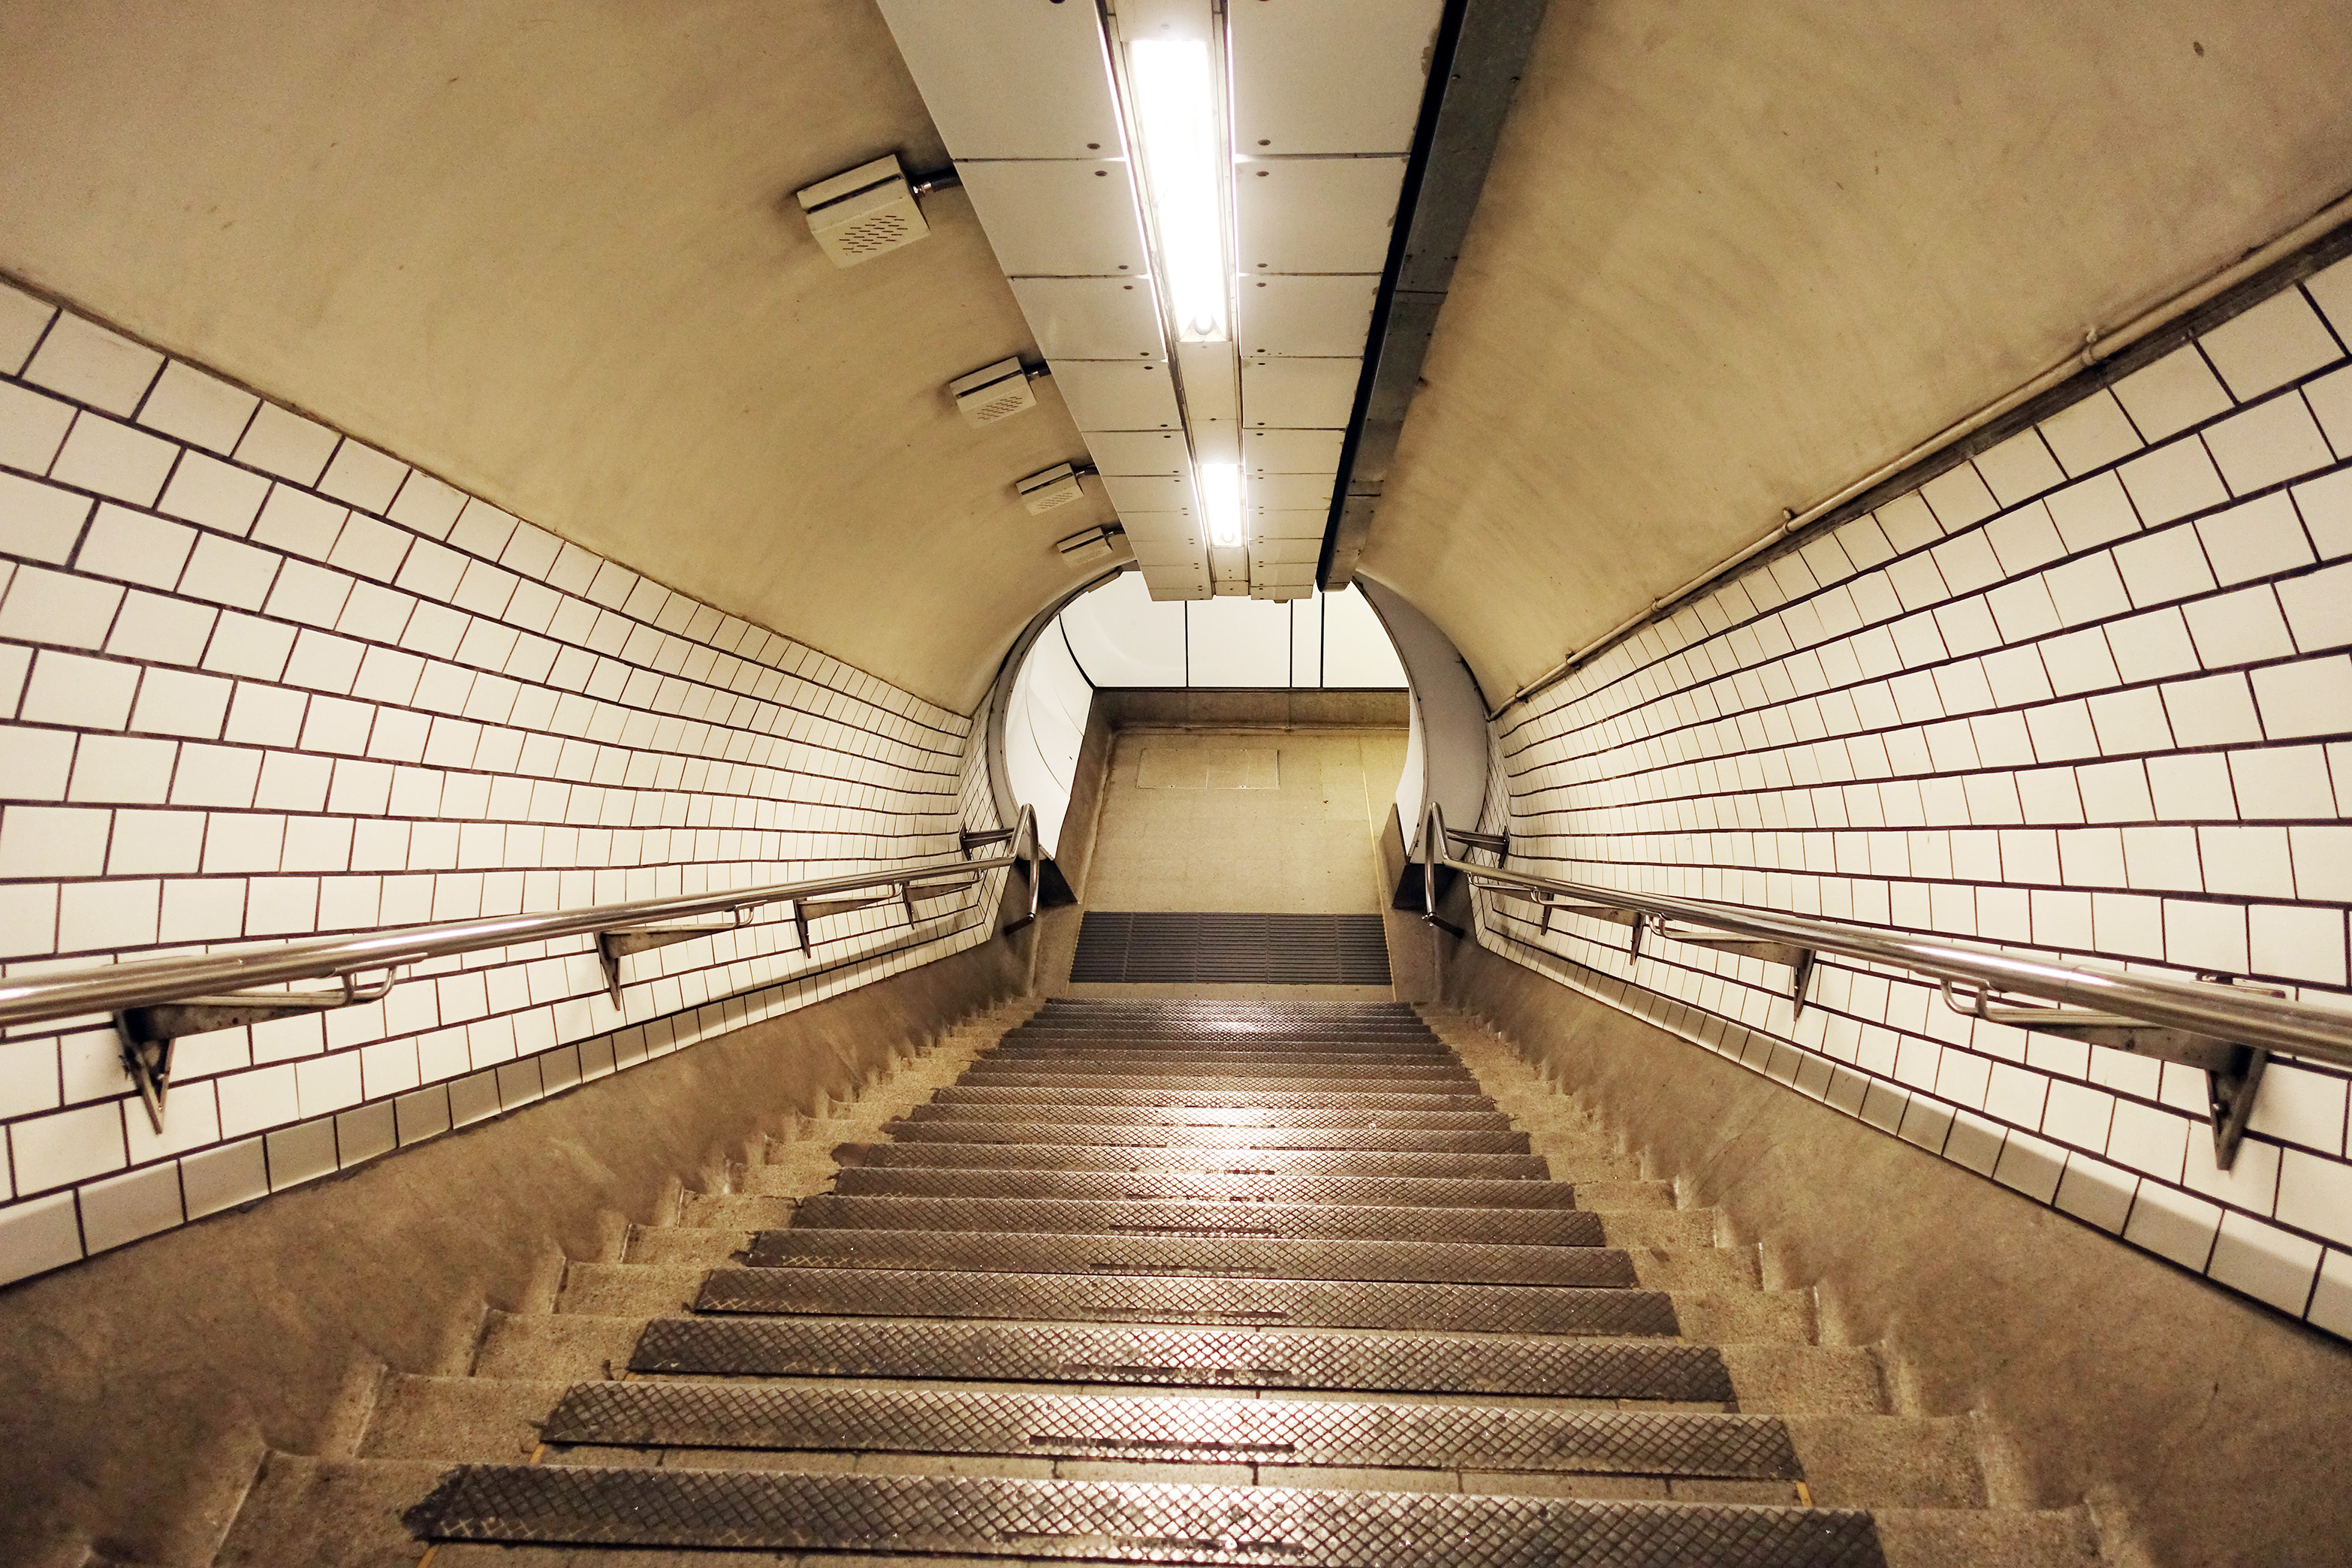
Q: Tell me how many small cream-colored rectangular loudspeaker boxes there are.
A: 4